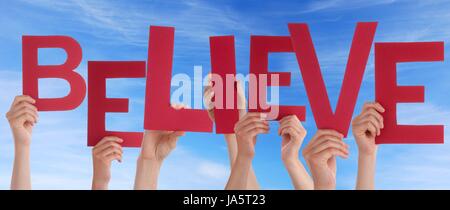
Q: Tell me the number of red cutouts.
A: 7